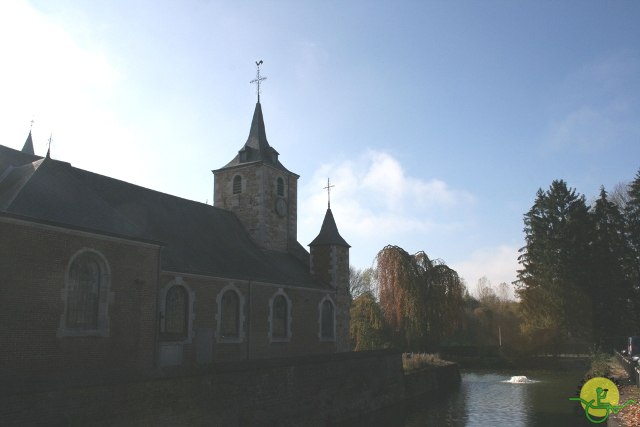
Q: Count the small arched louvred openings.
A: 2